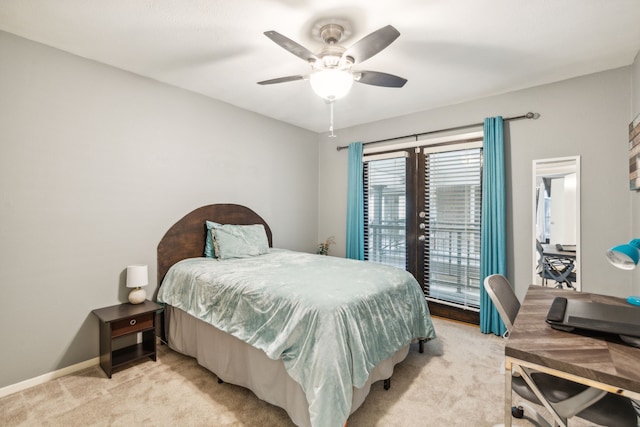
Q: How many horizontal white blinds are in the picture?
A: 2